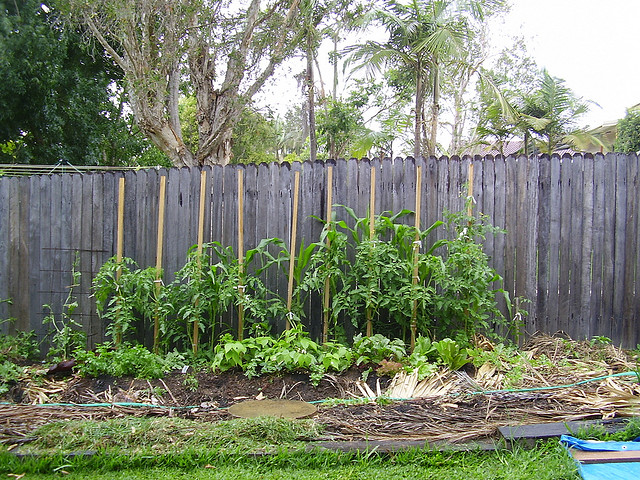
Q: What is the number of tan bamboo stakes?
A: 9